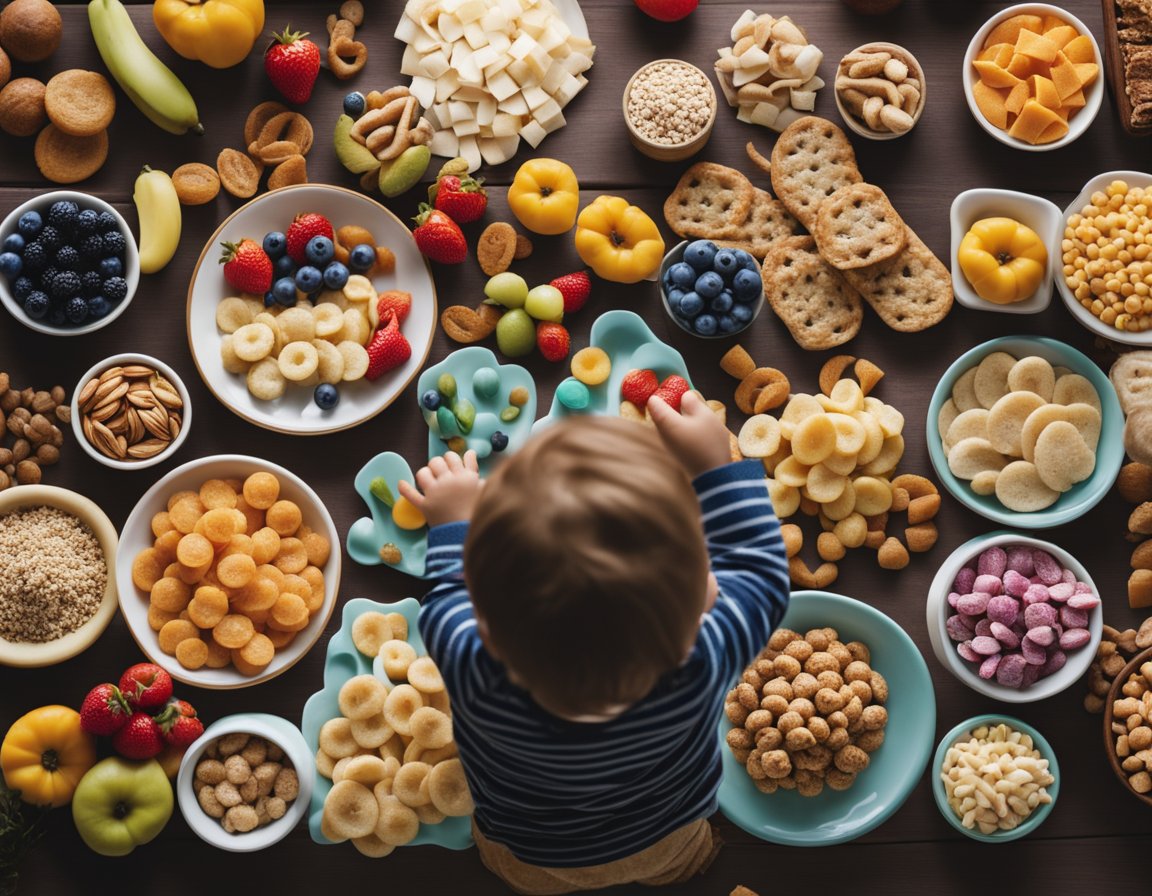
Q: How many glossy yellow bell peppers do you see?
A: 5